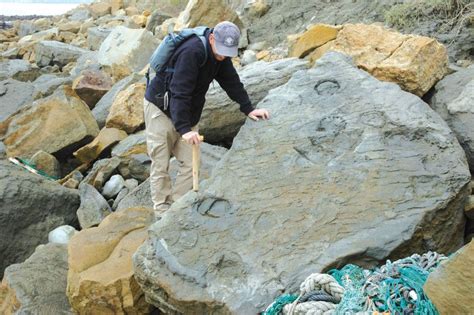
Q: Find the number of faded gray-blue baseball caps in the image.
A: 1